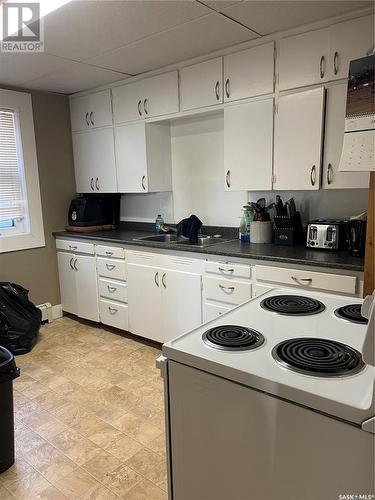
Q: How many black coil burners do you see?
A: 4